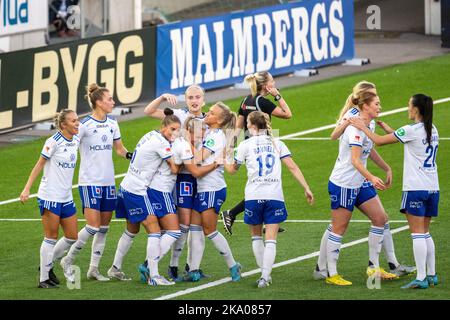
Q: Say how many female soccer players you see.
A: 10